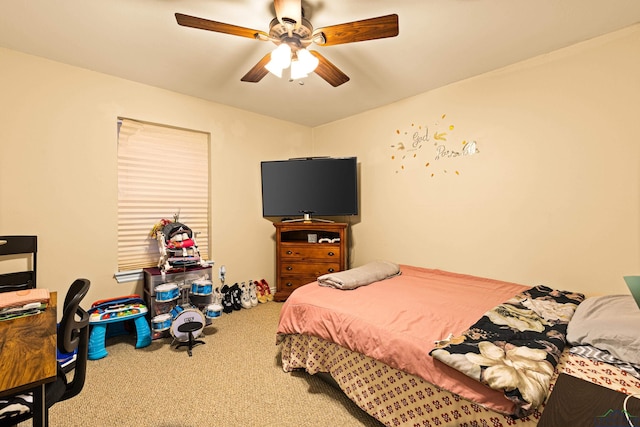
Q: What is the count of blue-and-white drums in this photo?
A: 5